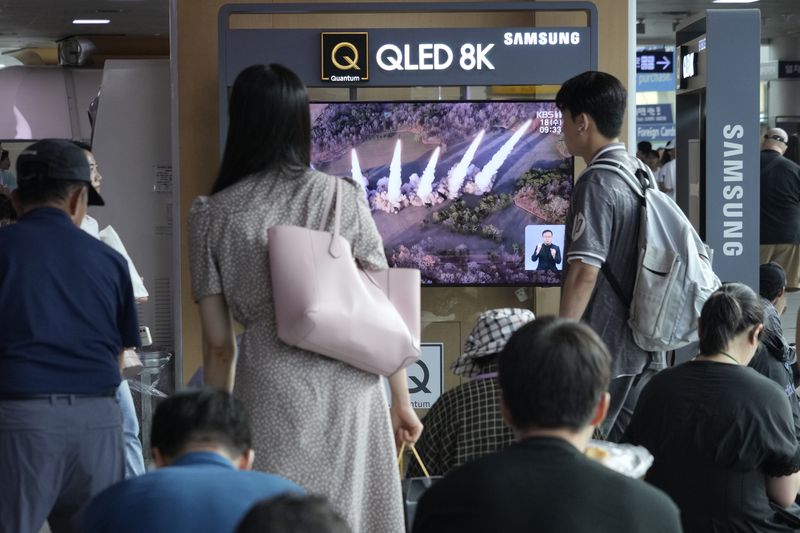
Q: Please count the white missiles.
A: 5